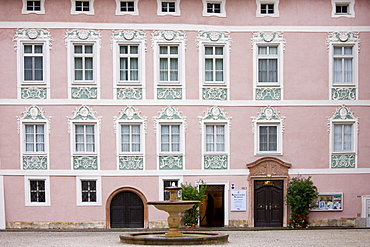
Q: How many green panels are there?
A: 13